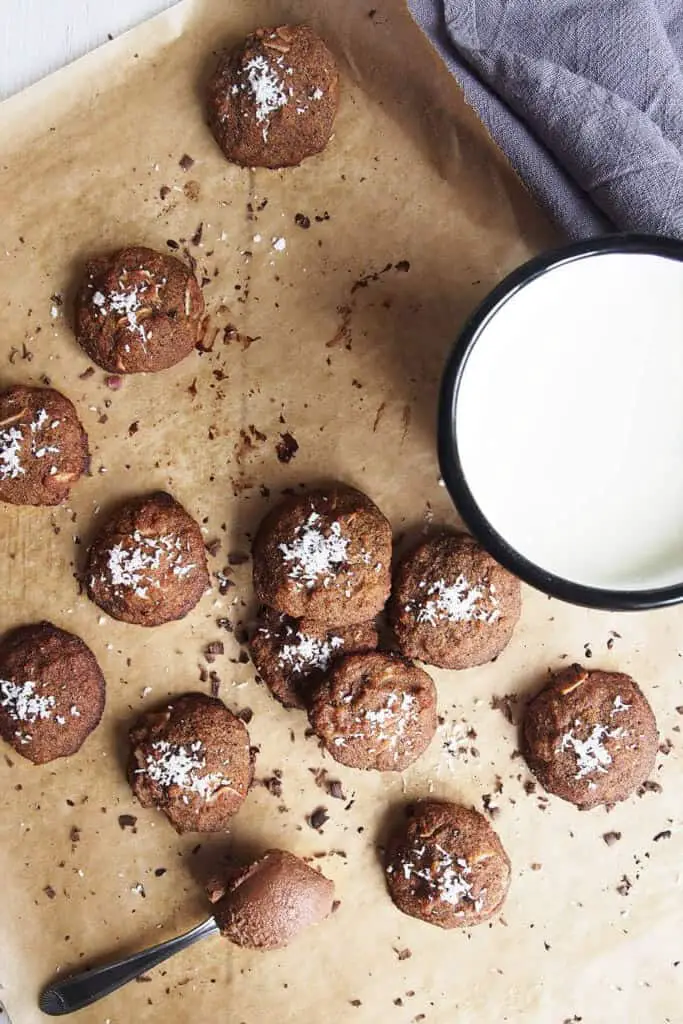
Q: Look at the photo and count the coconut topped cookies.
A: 12